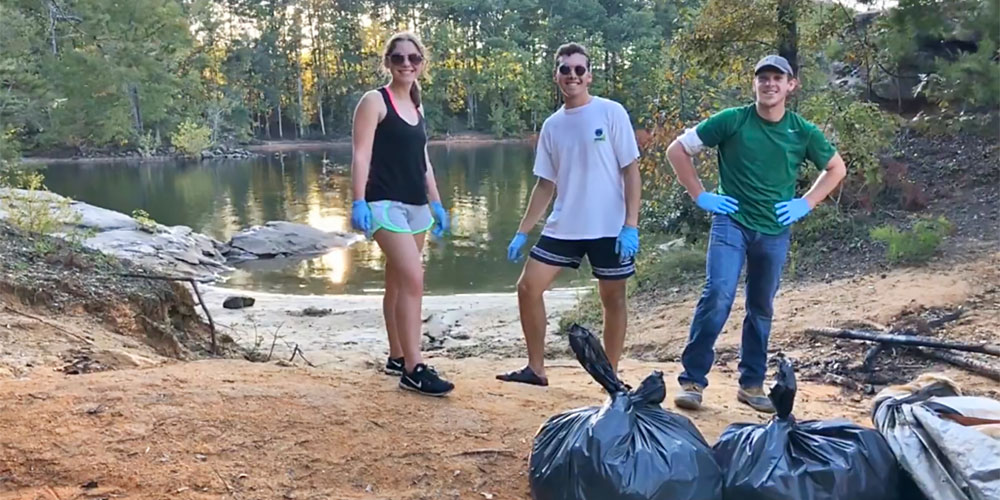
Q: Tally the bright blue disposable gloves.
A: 6